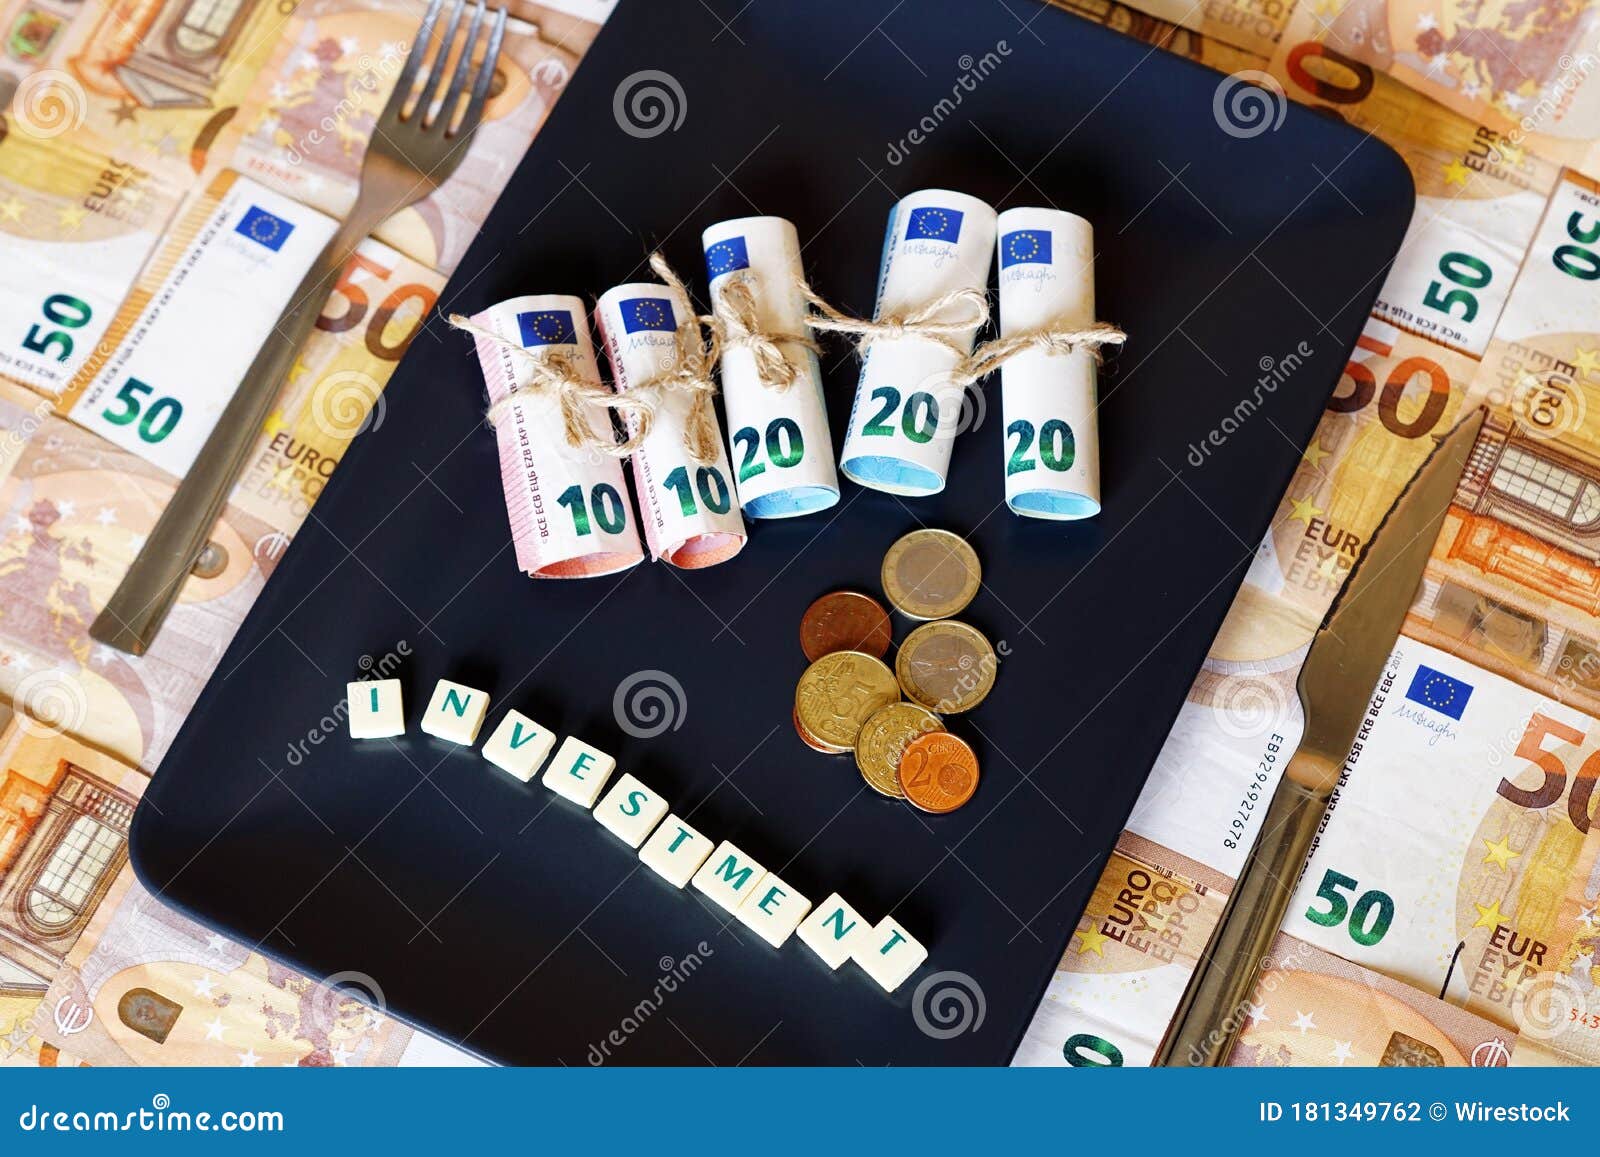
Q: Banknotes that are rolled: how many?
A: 5